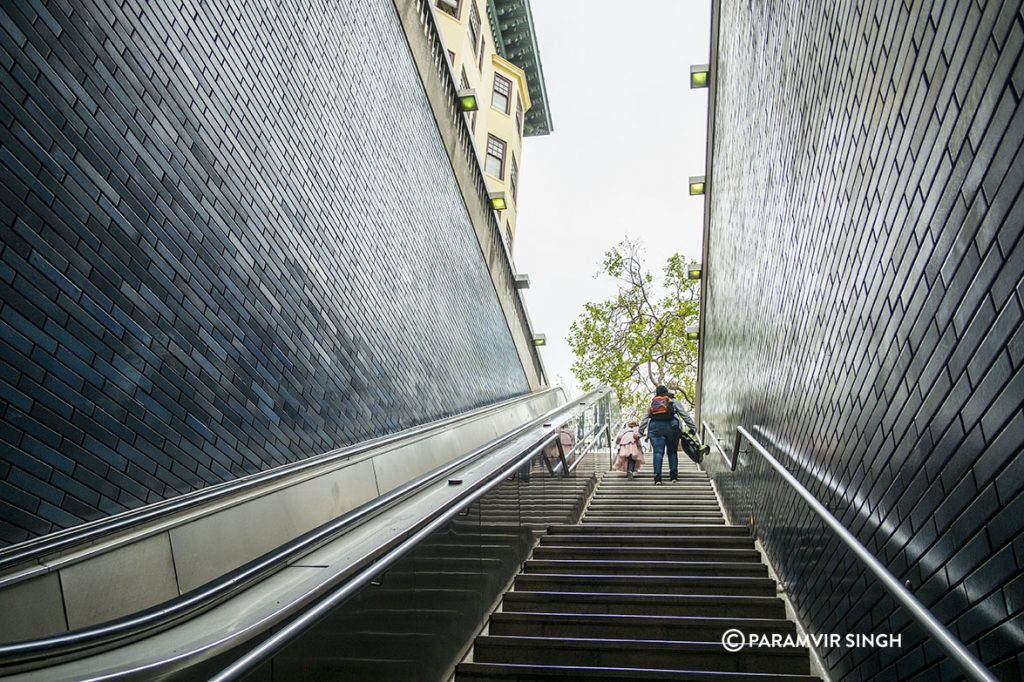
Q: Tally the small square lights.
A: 8